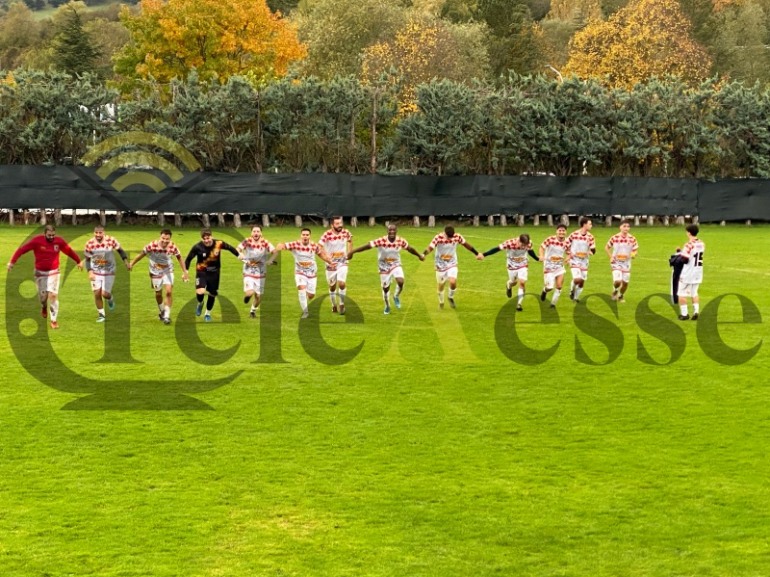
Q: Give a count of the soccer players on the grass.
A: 14